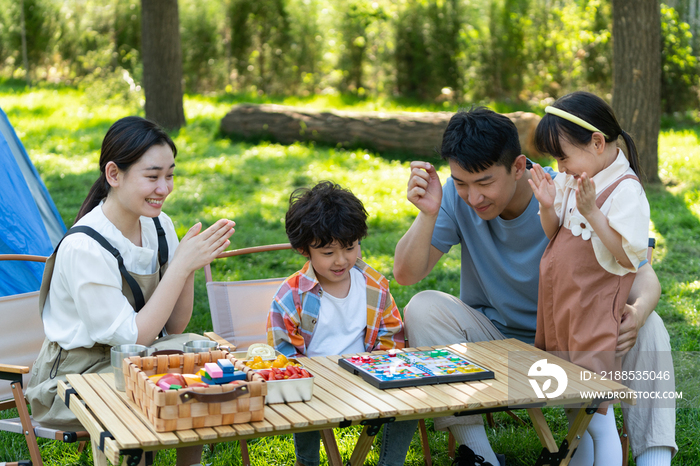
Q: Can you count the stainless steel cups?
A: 2